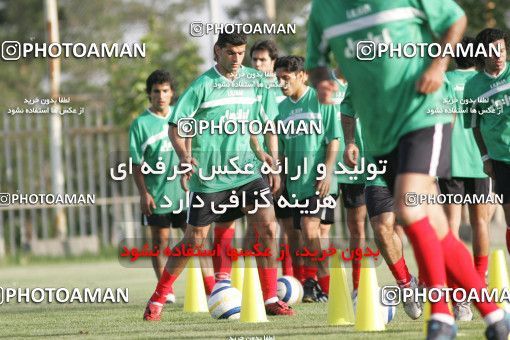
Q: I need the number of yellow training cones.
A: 7